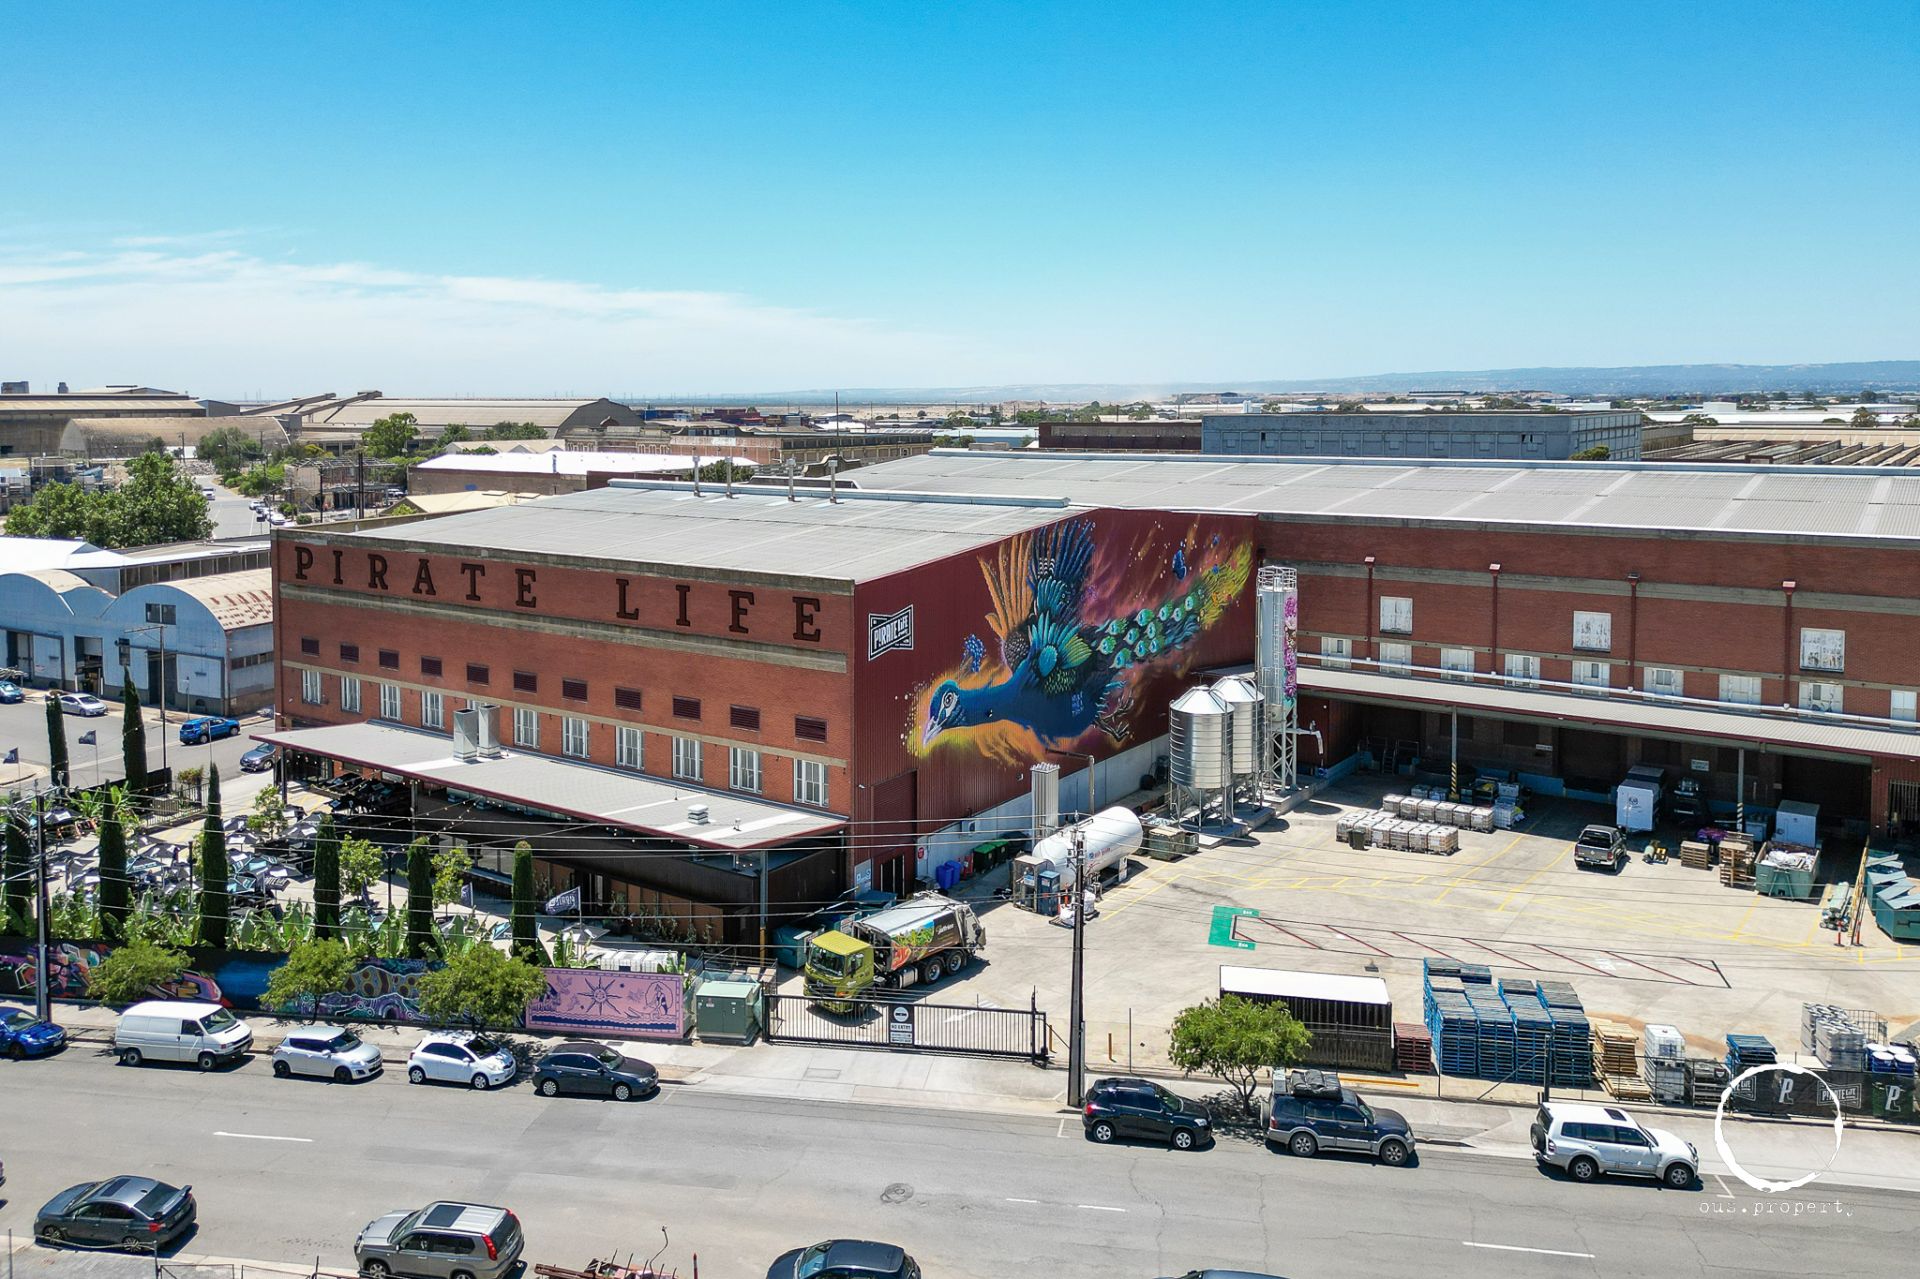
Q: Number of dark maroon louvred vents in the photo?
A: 11